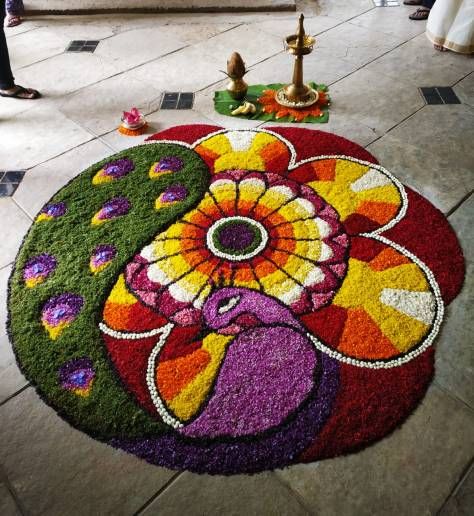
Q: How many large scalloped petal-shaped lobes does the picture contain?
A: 5